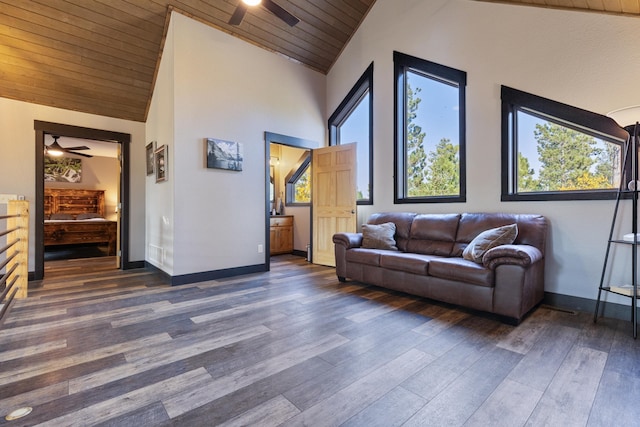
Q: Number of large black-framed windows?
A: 3